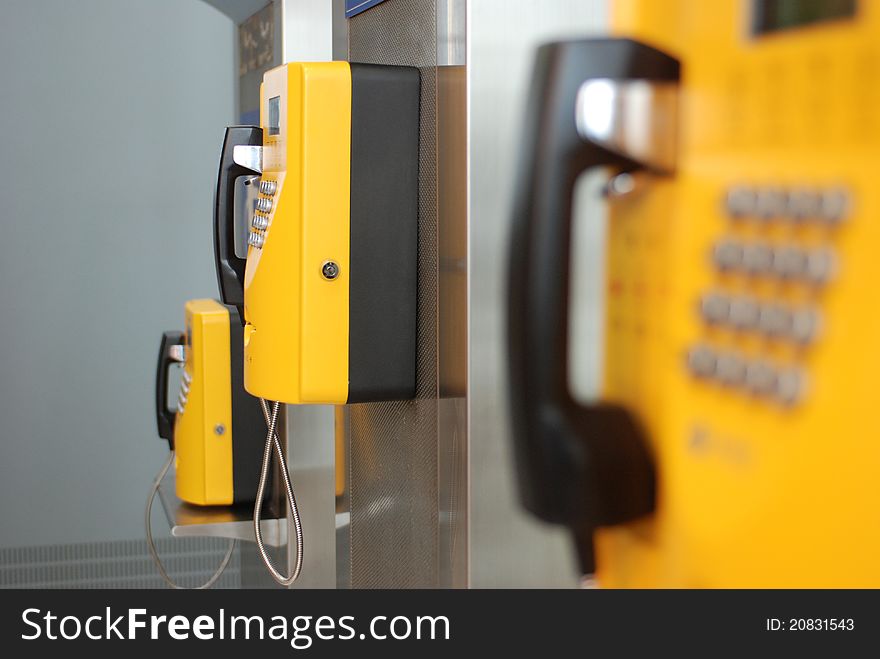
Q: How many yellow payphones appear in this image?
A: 3